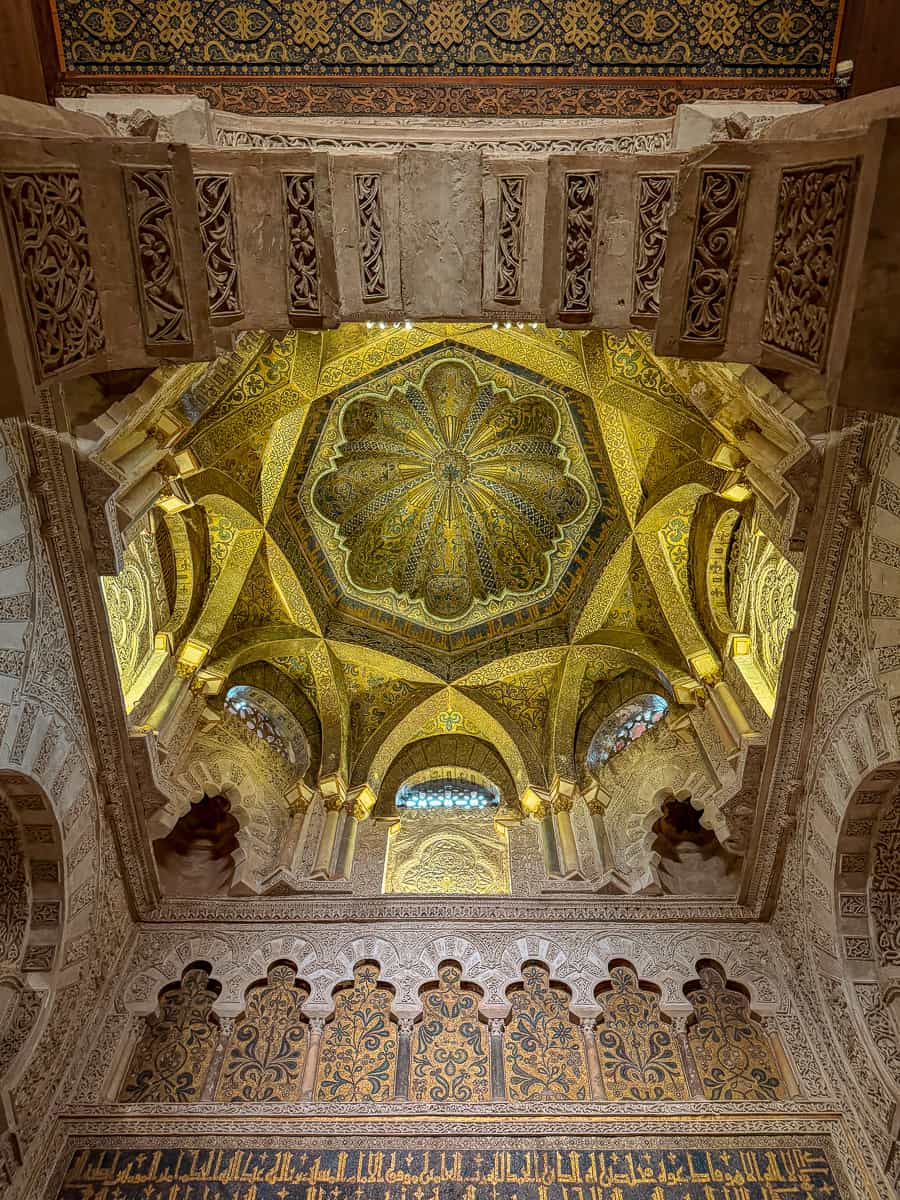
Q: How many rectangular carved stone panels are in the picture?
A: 10